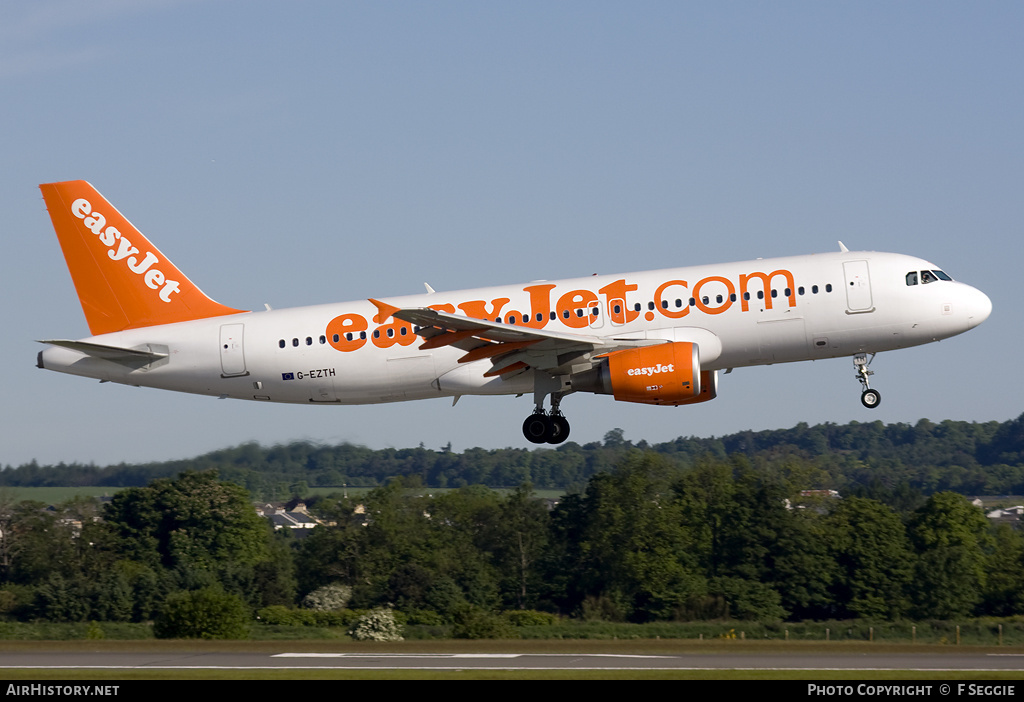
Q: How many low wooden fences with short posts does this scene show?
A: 1